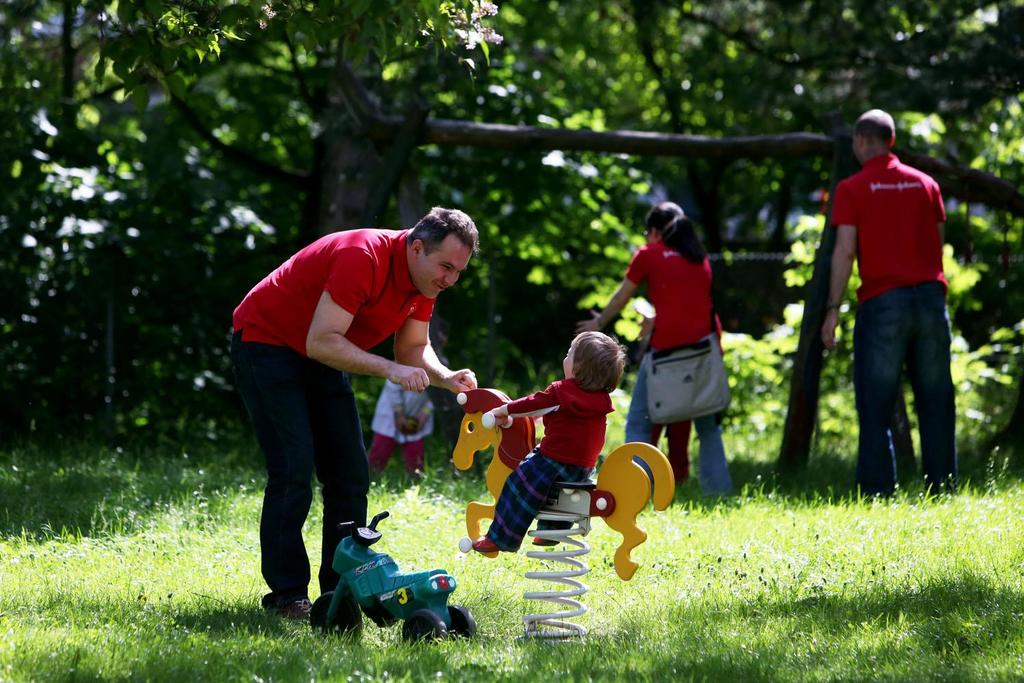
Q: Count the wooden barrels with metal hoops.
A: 0